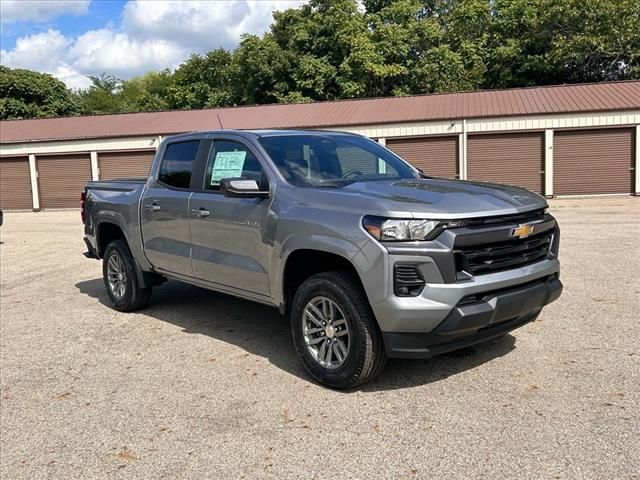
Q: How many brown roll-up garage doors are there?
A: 6